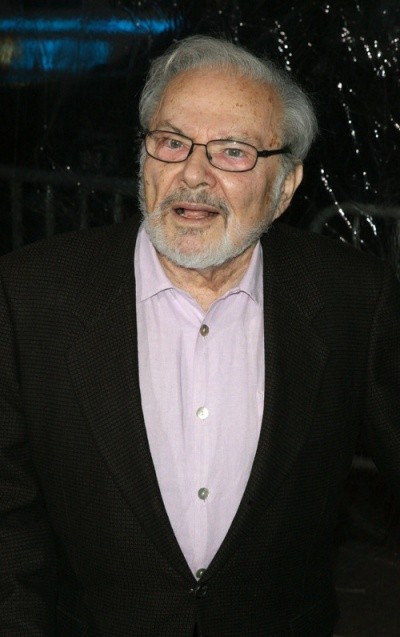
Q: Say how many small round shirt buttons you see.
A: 4